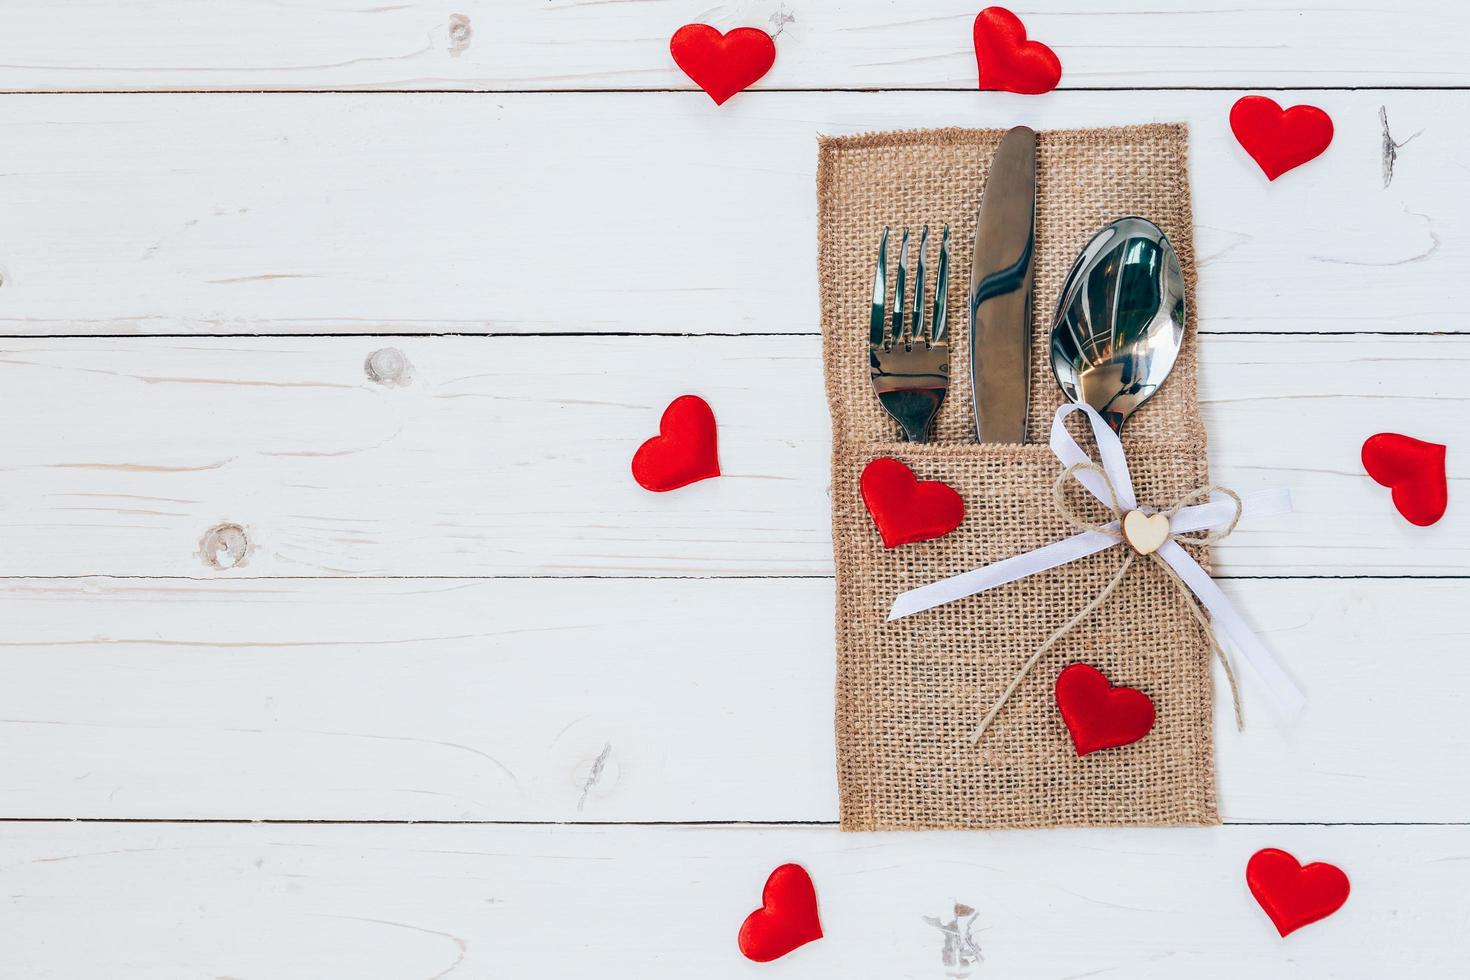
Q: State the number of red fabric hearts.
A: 9